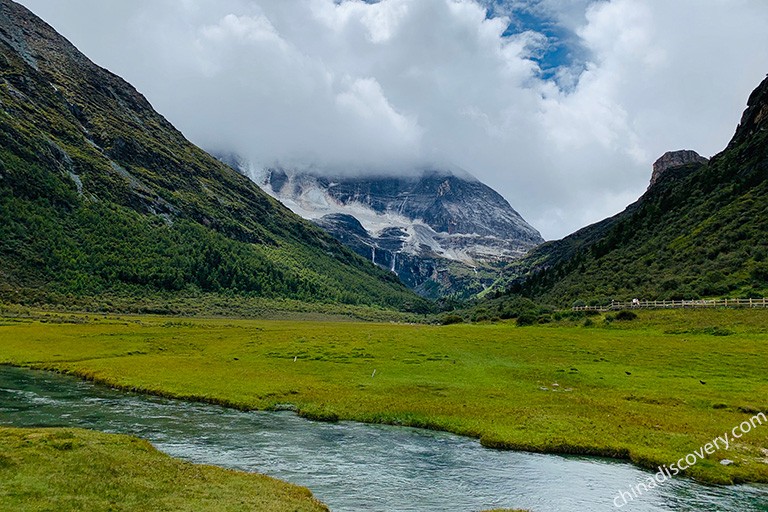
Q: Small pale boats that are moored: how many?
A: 0